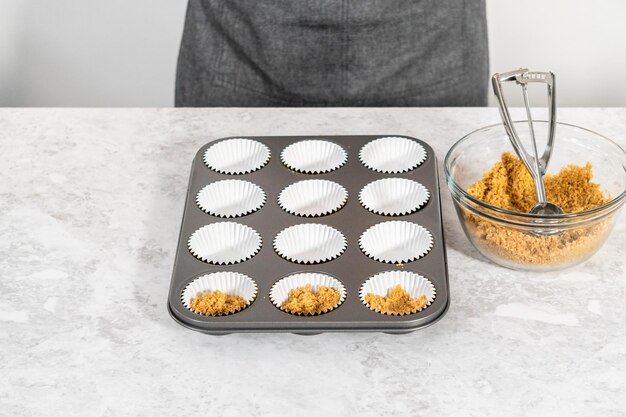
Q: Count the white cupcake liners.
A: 12